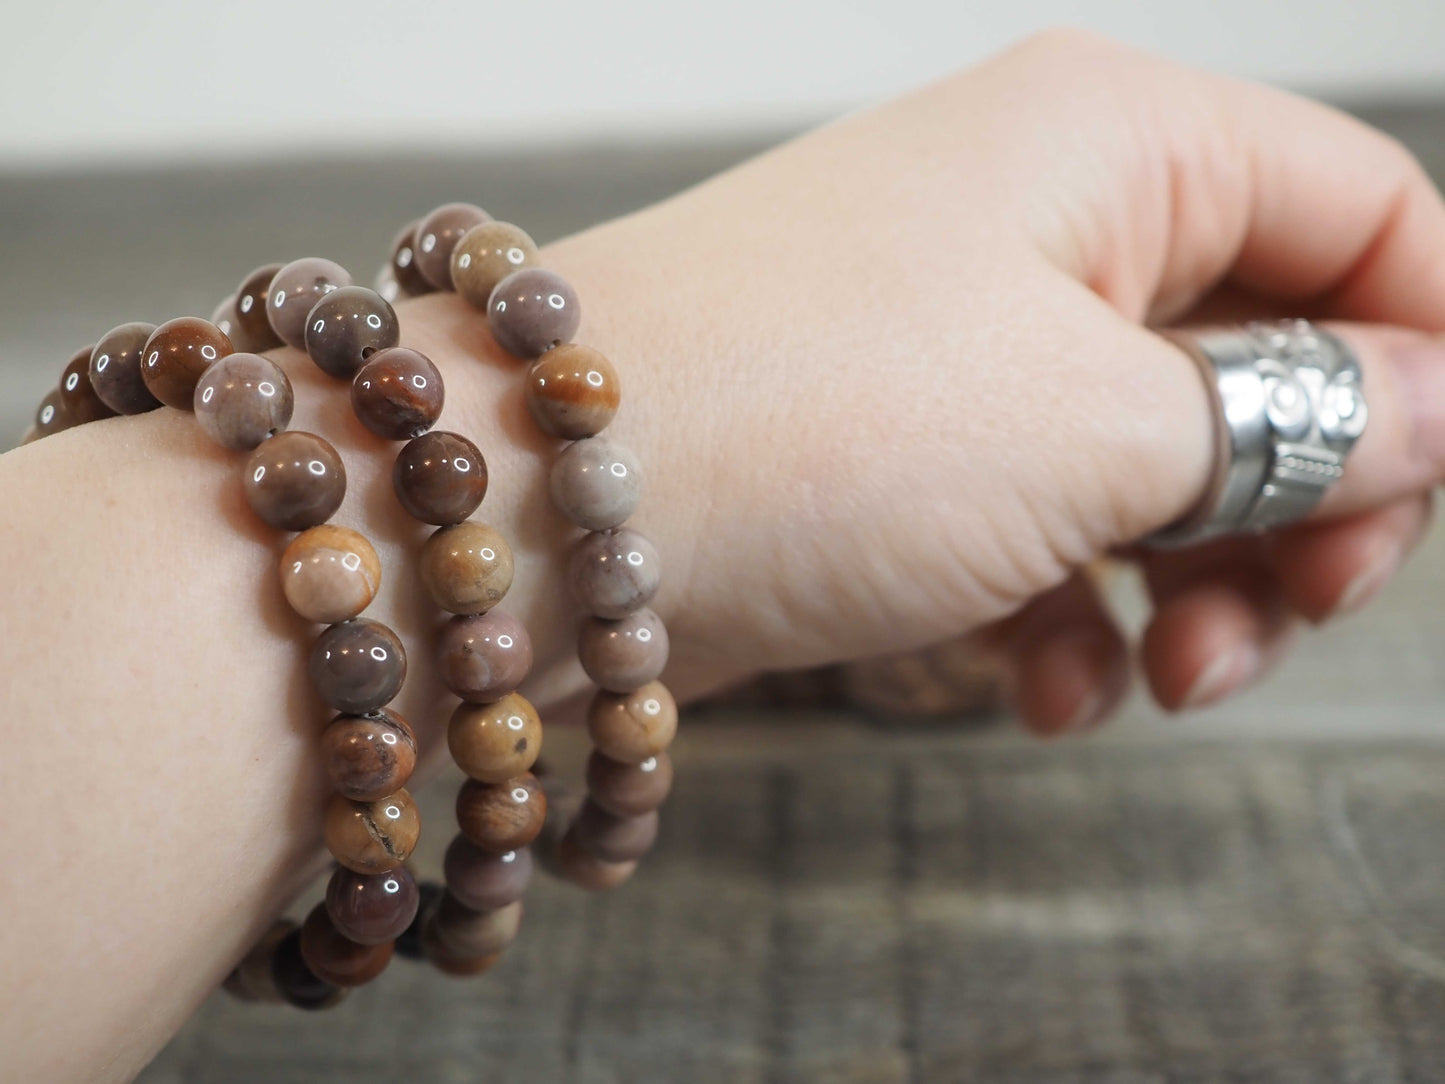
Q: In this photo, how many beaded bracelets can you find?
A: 3